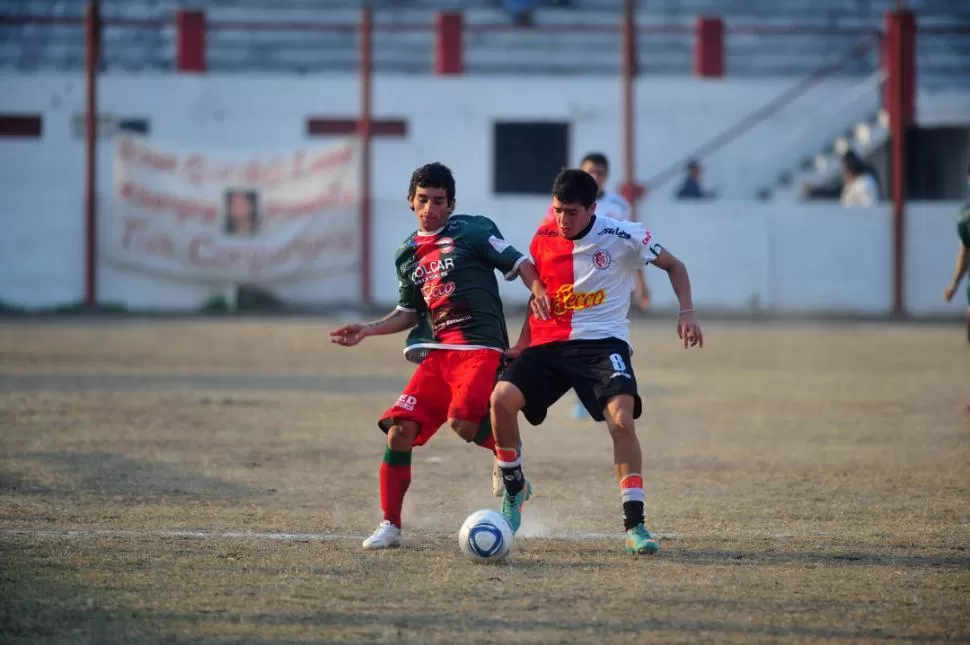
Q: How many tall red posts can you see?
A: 4